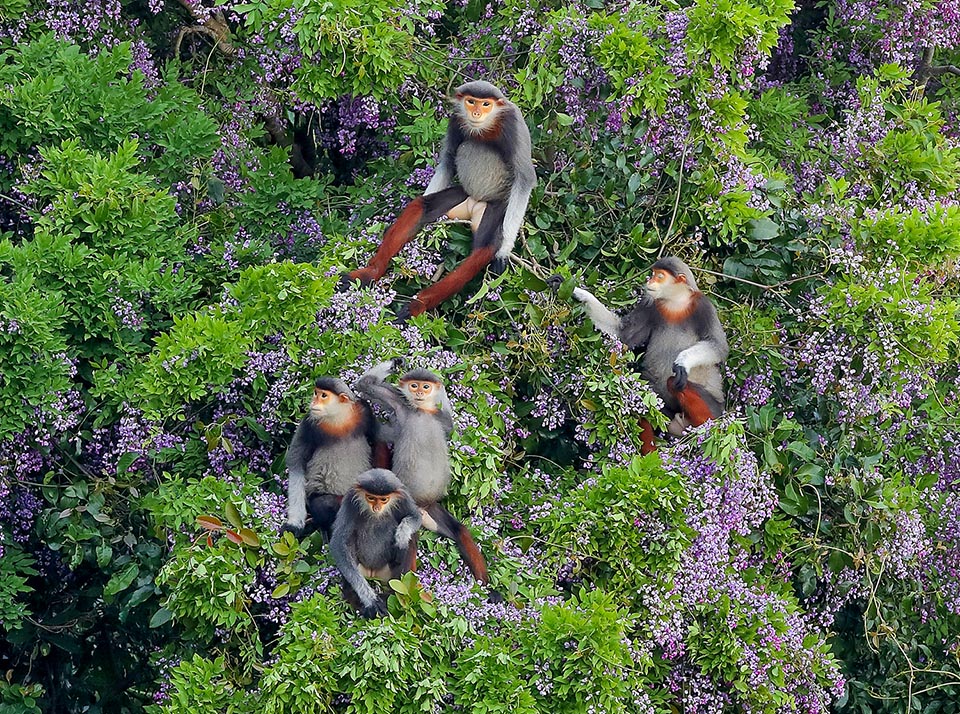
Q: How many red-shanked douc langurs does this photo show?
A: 5